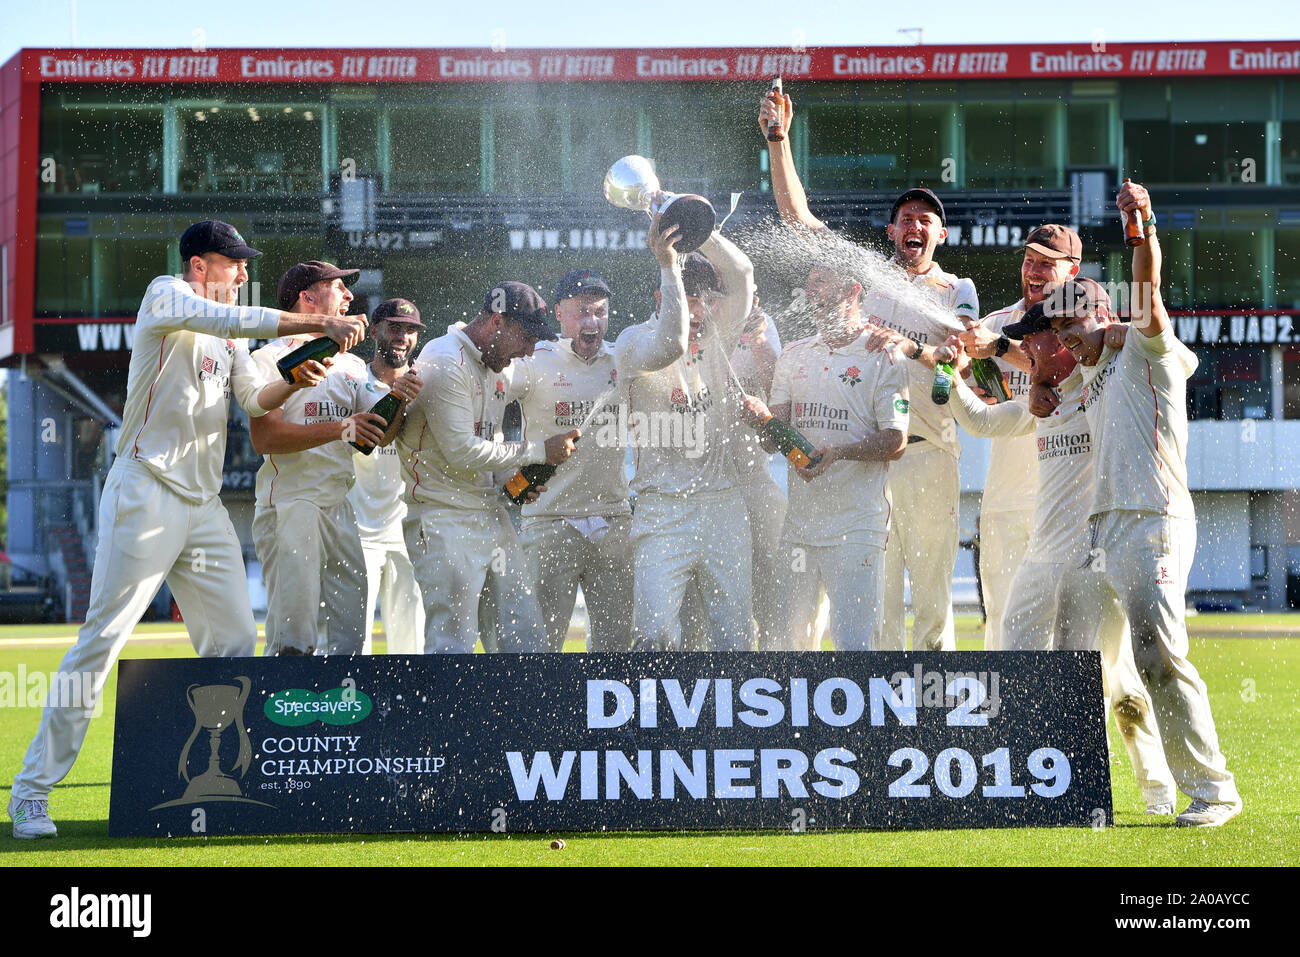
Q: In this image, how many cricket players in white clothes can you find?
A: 12